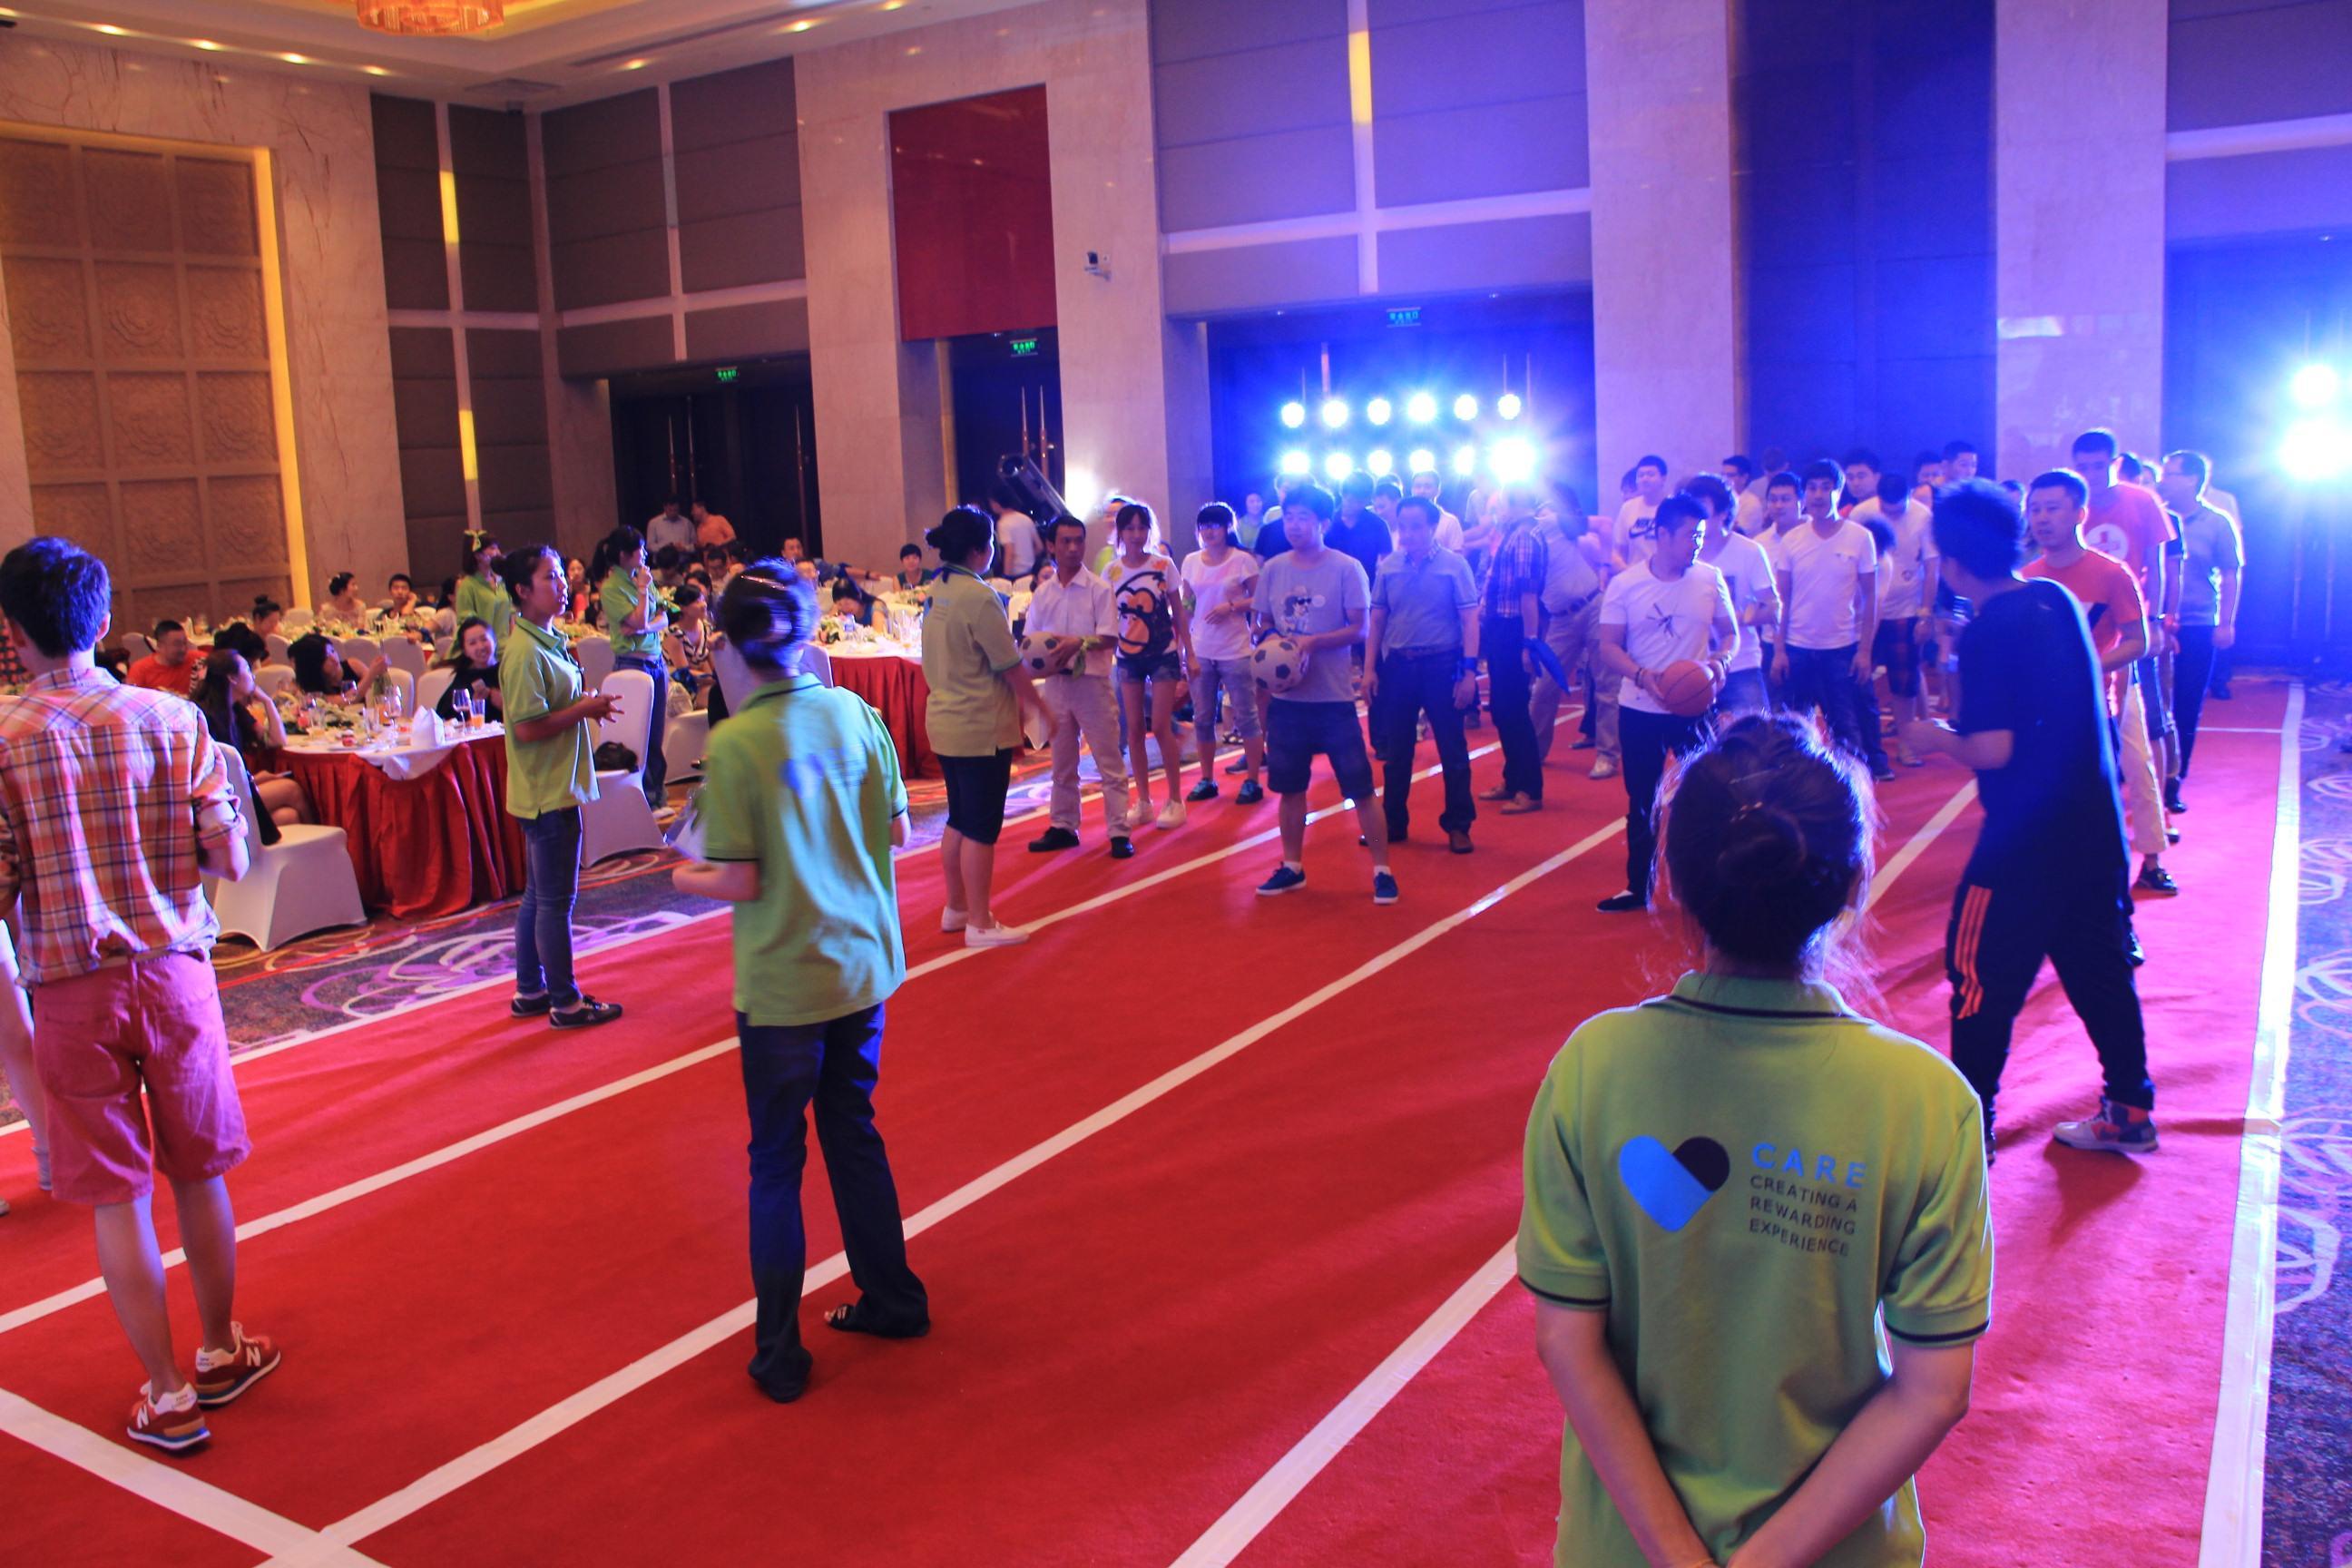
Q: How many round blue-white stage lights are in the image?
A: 14